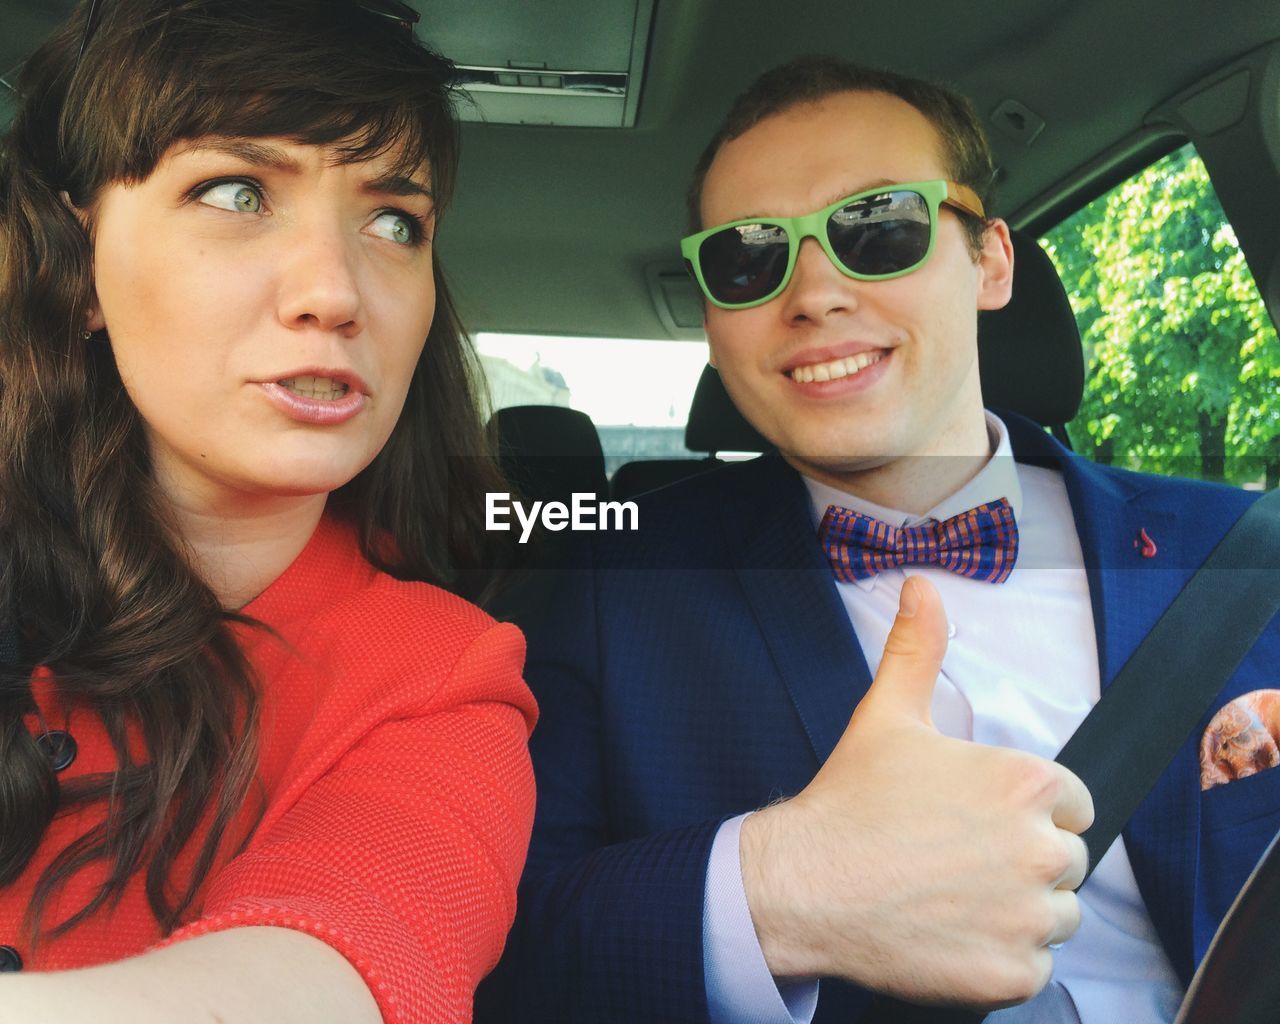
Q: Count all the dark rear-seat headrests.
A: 2